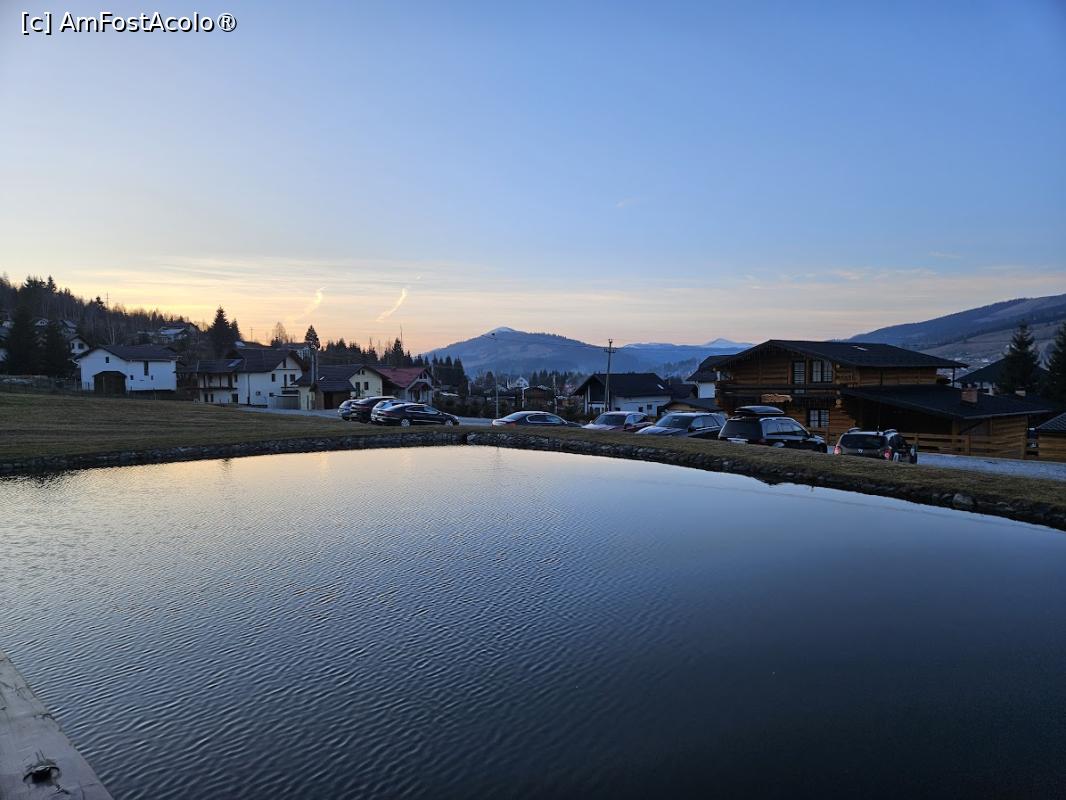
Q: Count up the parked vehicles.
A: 9